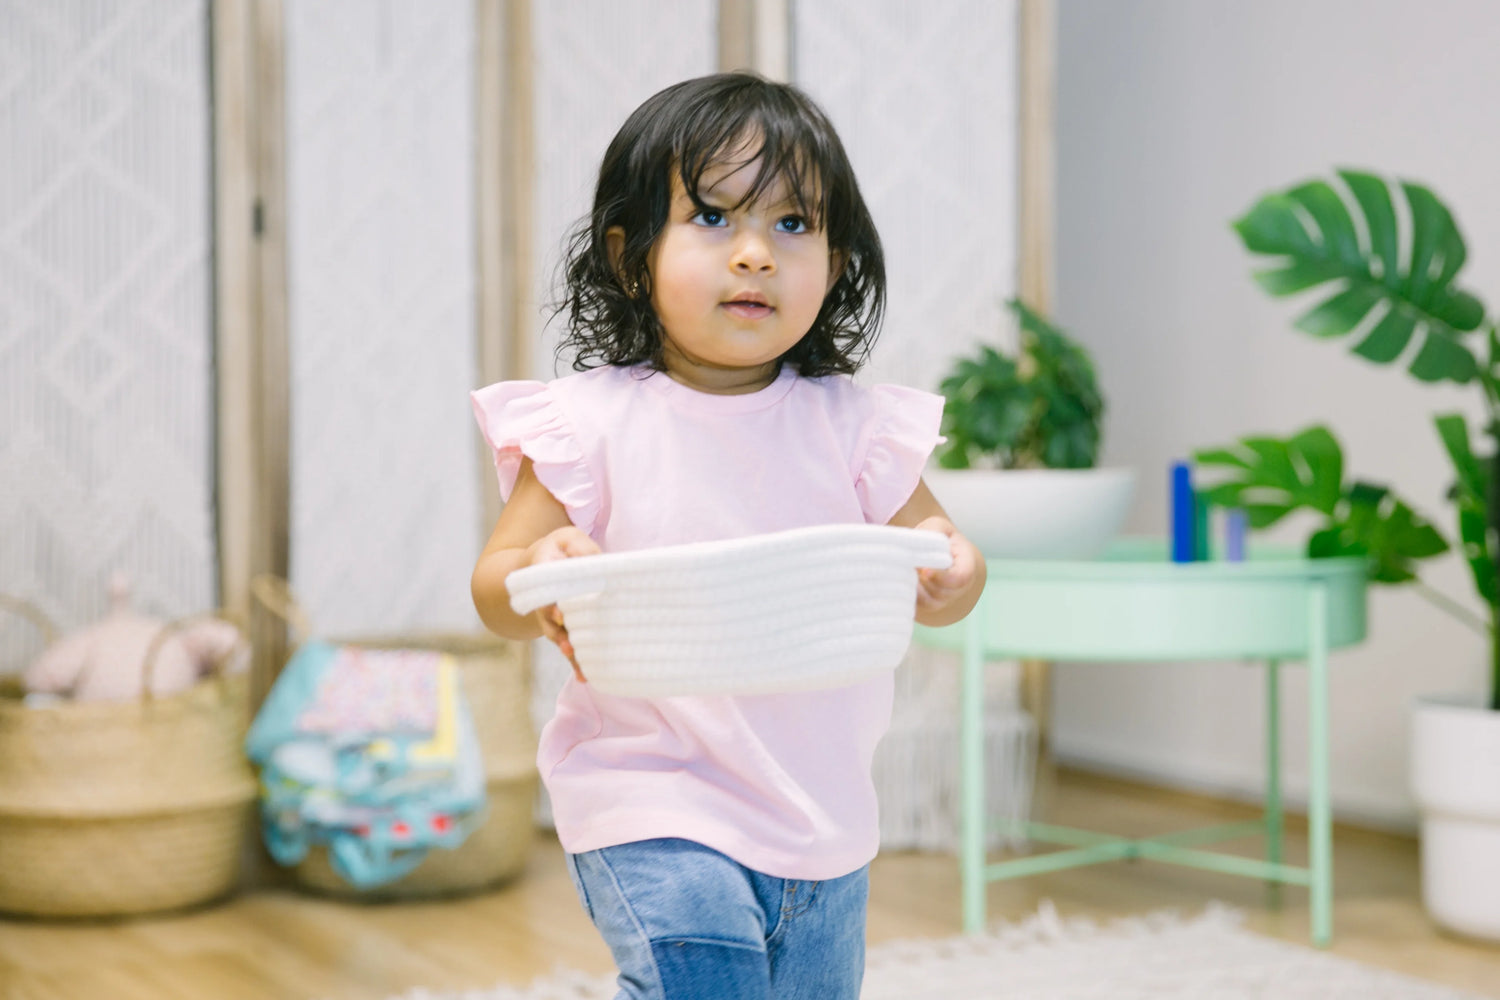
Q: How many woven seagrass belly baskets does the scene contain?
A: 2